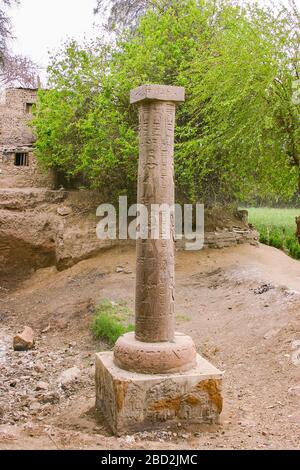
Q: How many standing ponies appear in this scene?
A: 0